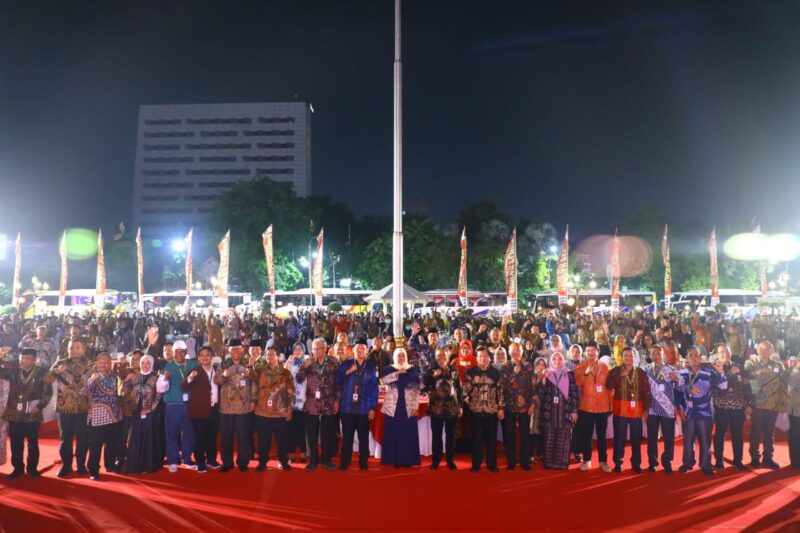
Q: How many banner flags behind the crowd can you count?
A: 15